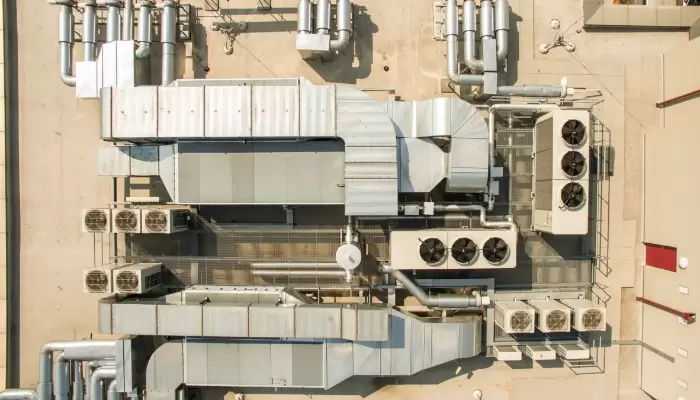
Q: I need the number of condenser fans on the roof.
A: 14